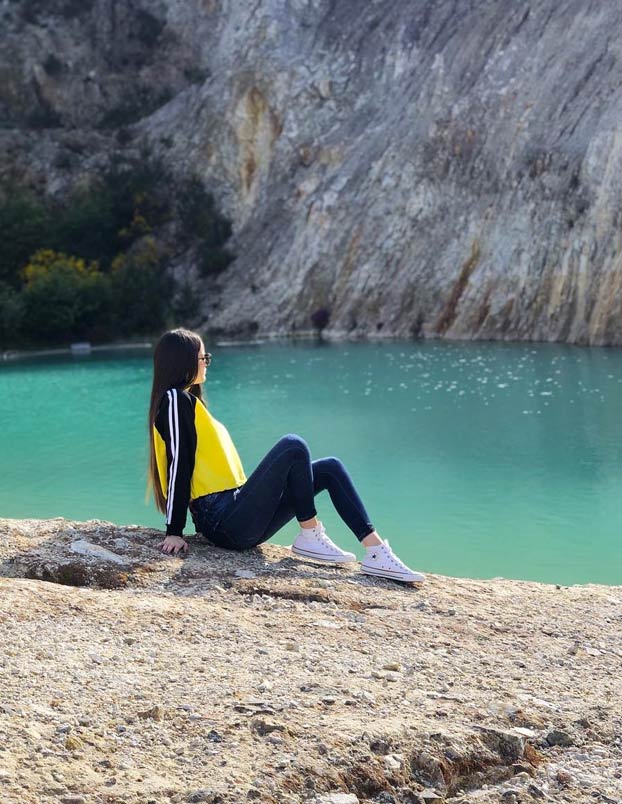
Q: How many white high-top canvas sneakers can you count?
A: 2